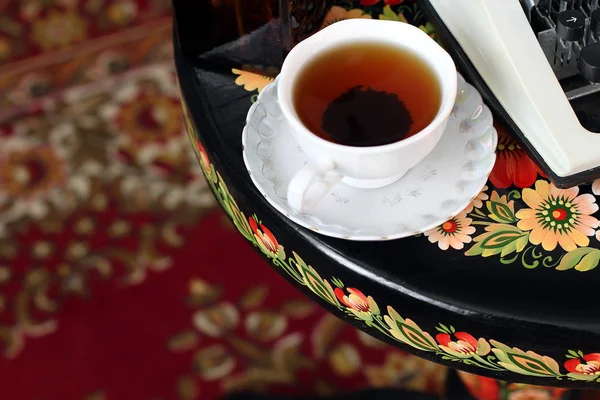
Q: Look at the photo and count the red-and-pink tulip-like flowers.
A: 5